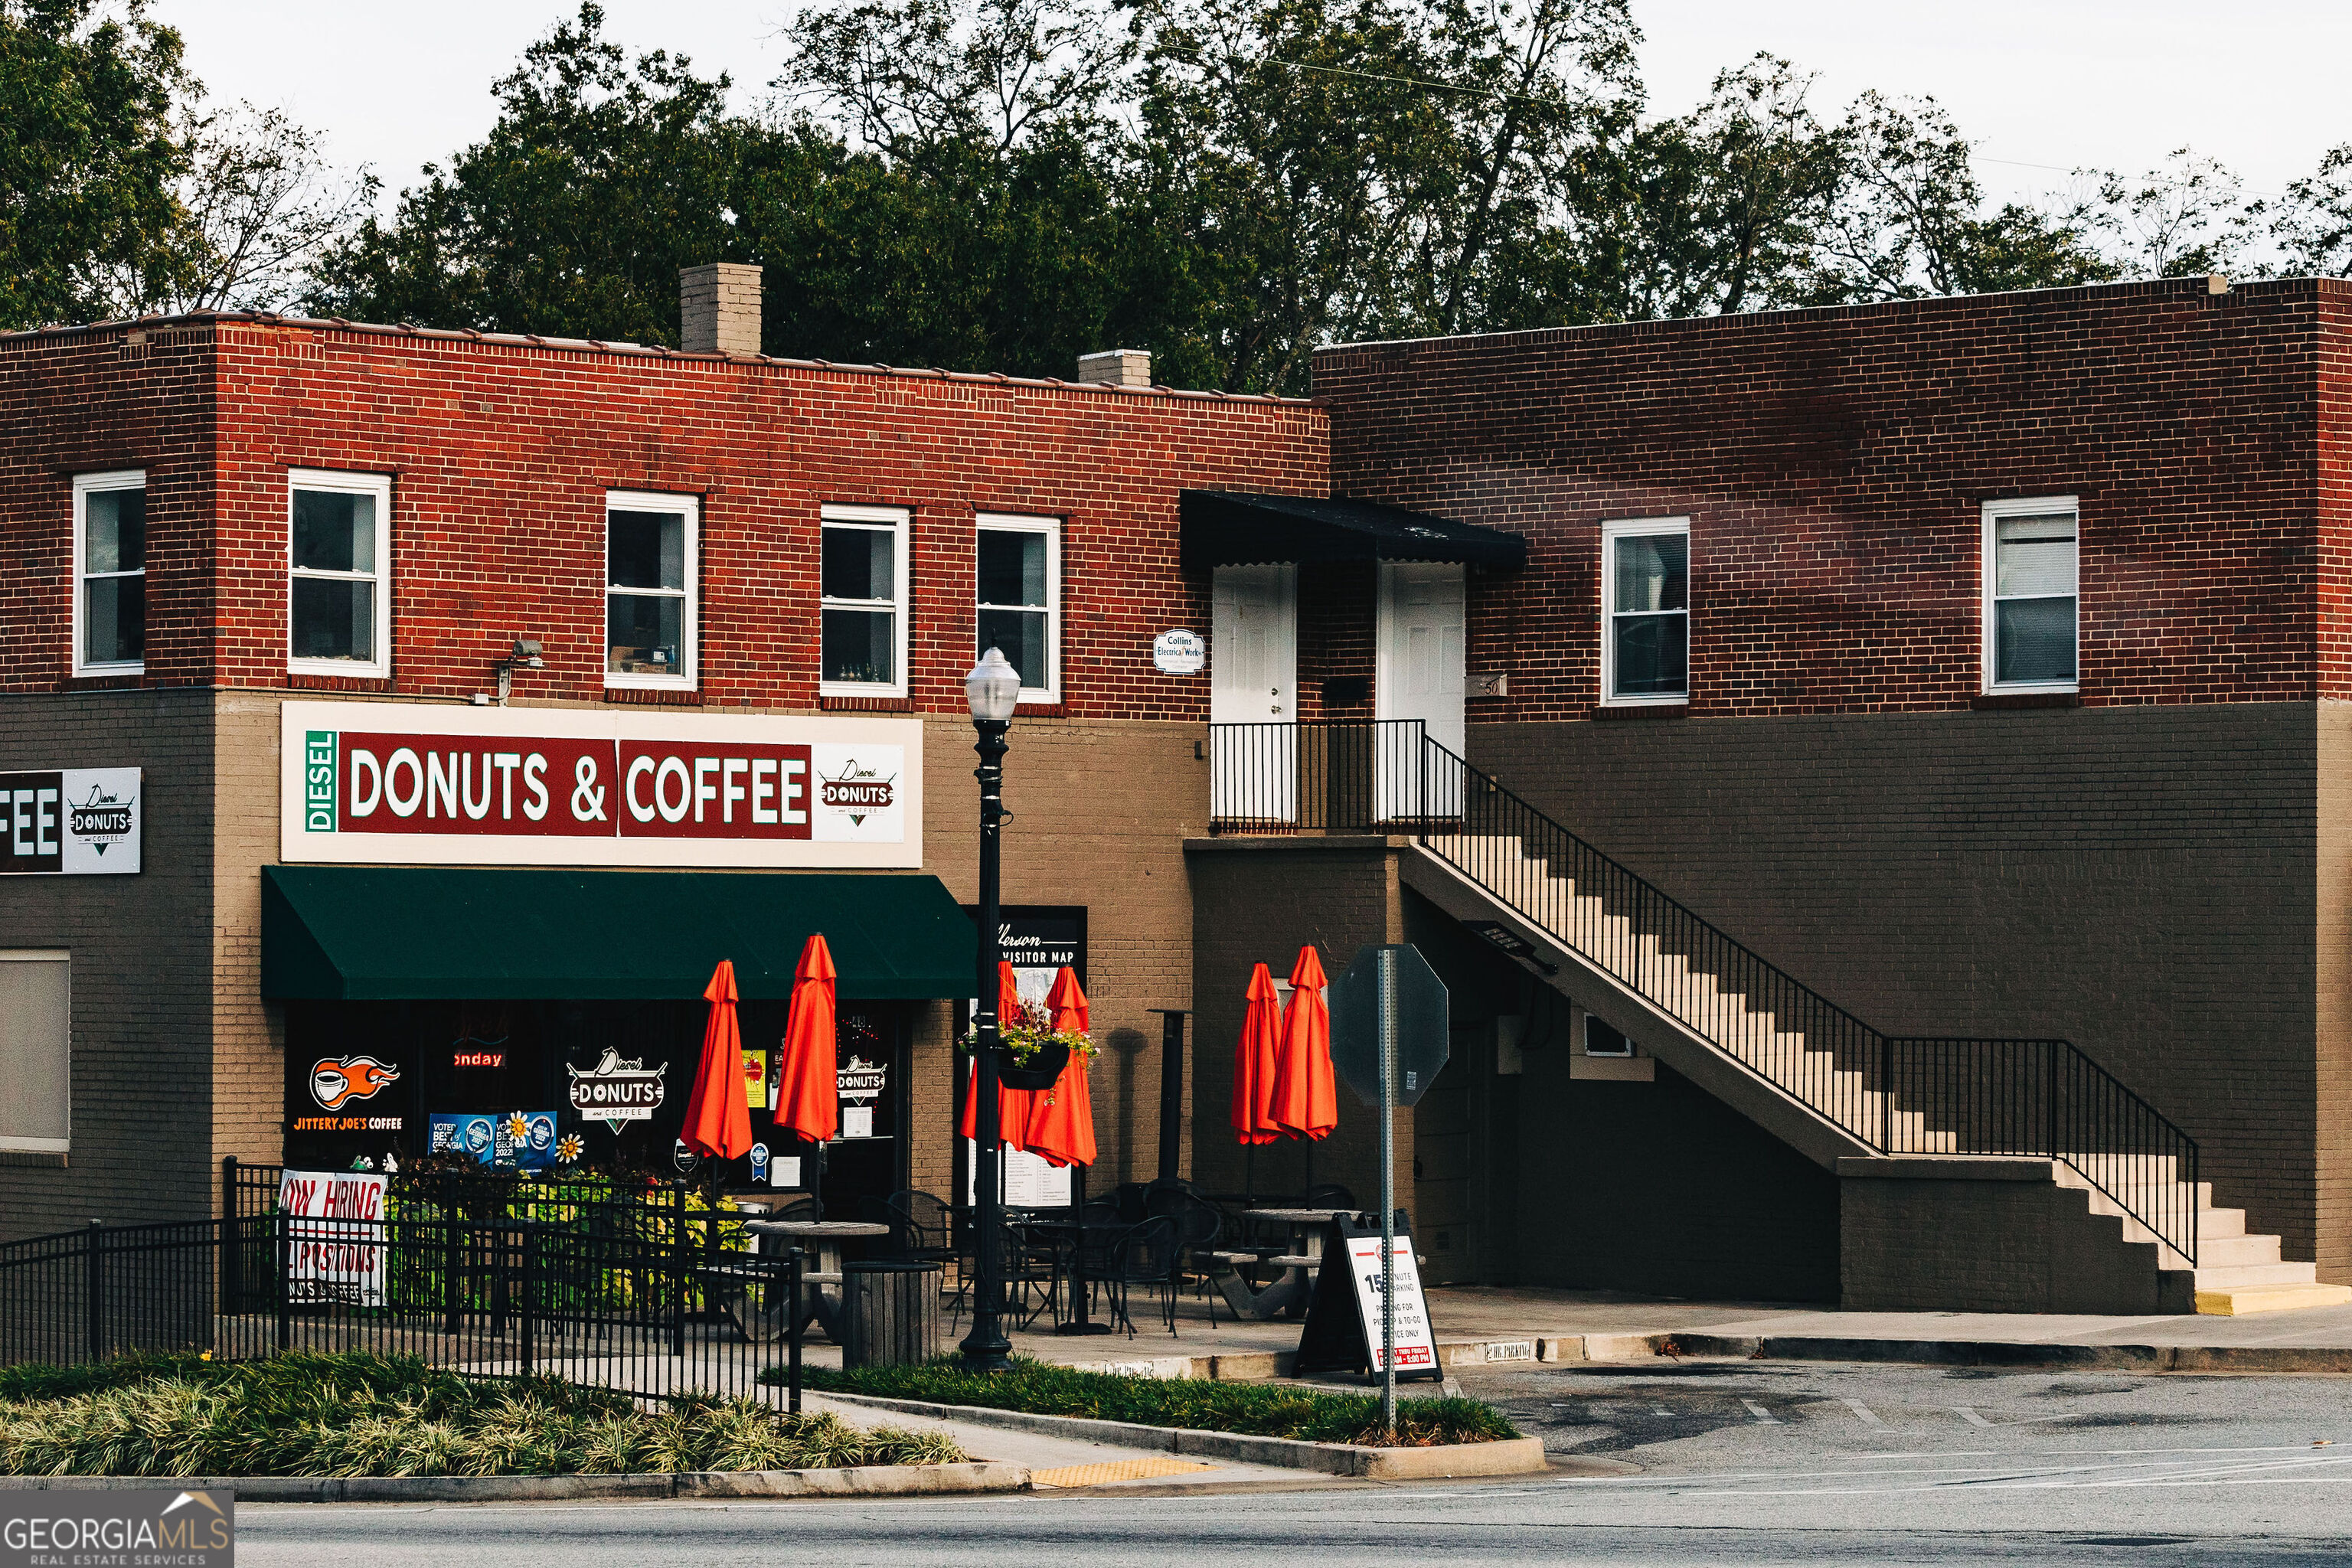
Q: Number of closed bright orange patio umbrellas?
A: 6